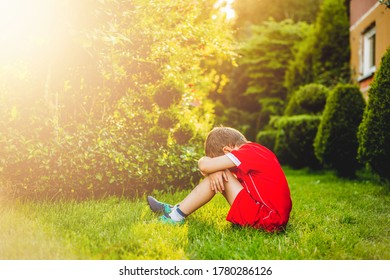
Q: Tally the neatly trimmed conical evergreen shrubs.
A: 2